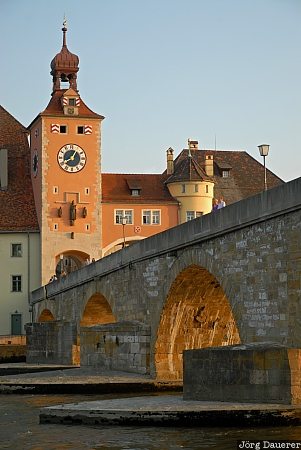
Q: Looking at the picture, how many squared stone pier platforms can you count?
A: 3